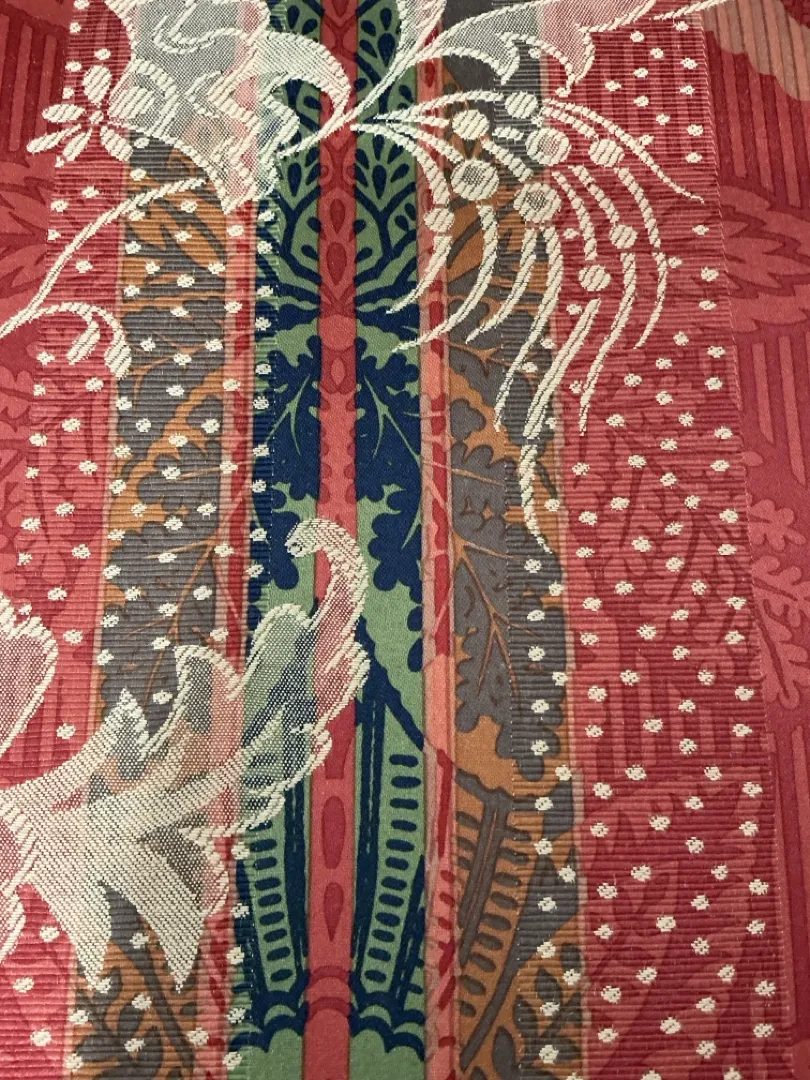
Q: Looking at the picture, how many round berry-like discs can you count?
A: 9